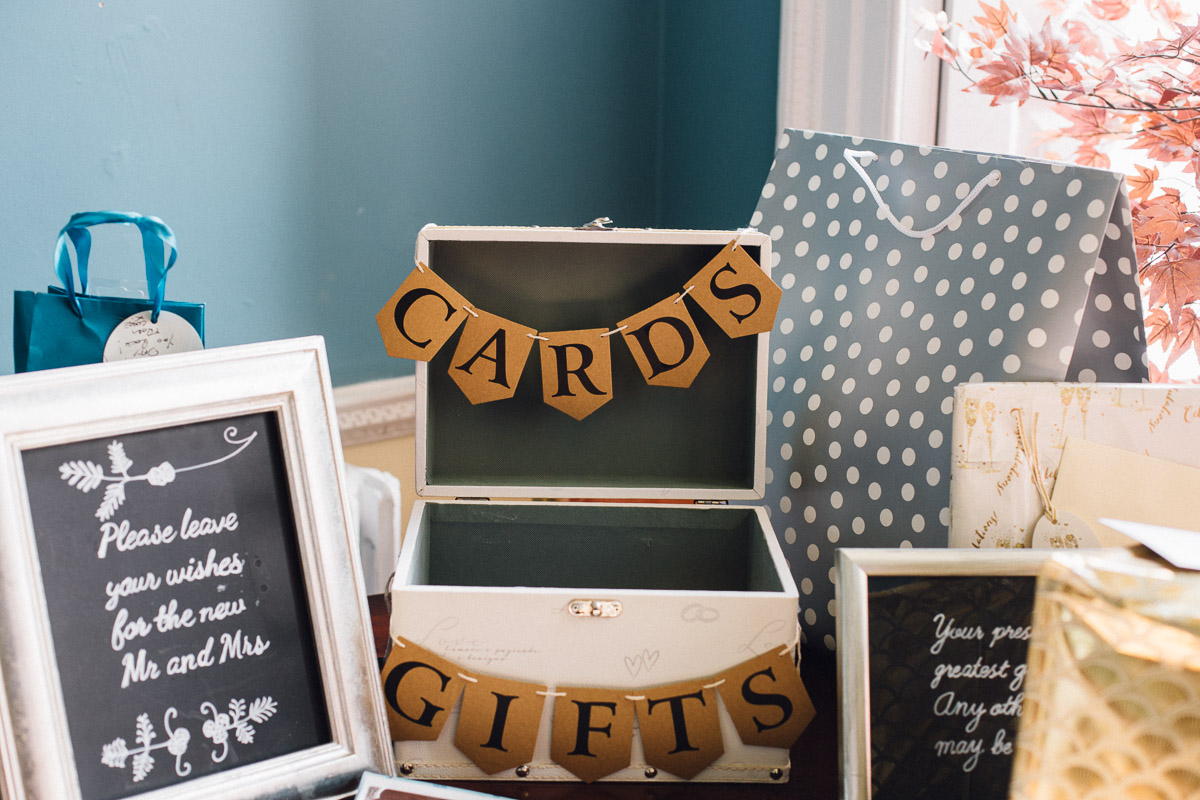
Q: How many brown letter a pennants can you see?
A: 1